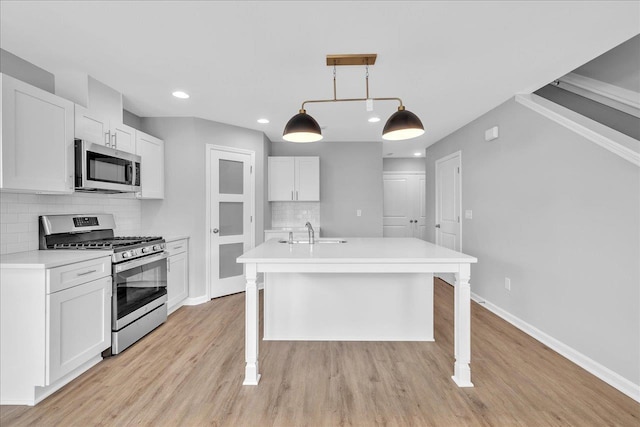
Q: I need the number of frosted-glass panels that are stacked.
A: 3